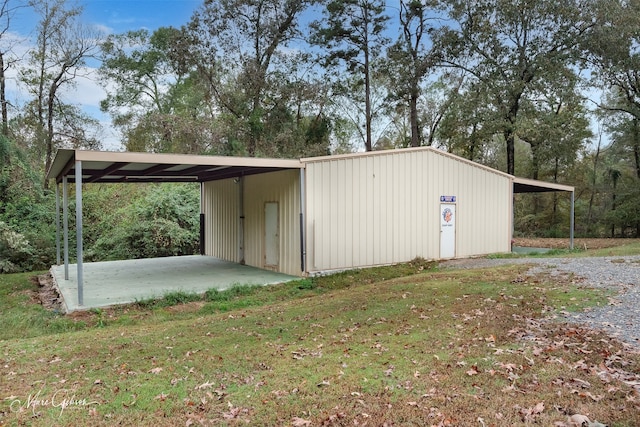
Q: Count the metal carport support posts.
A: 4